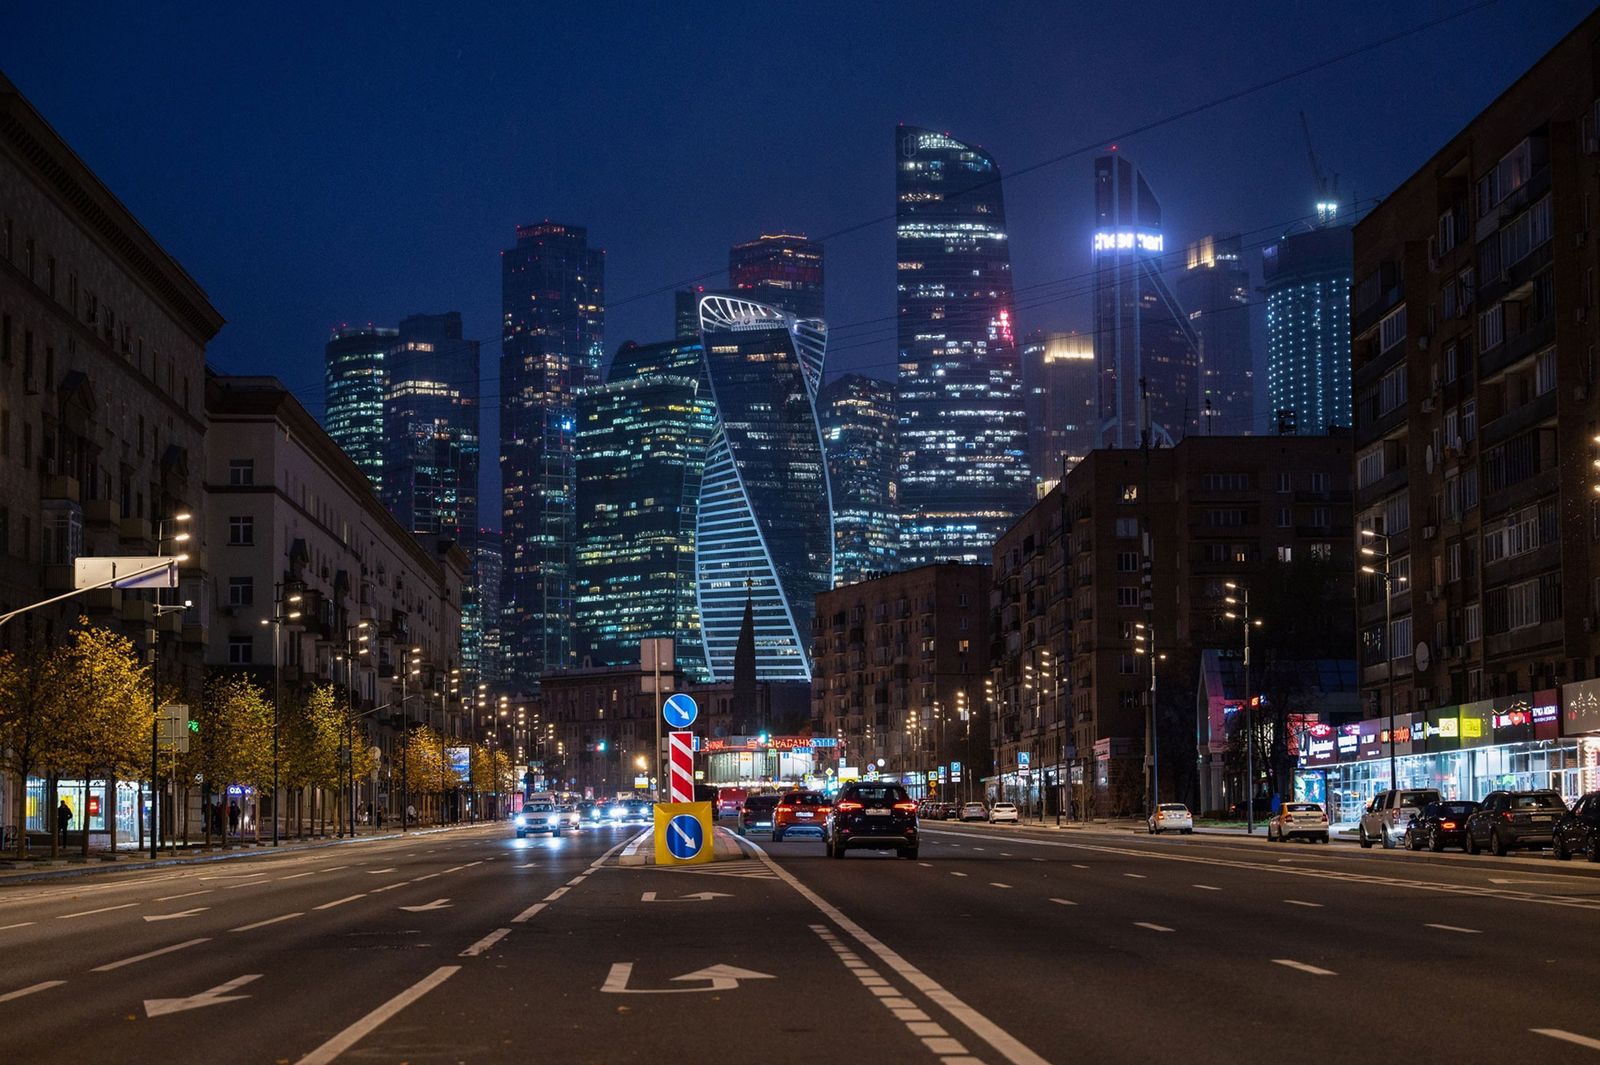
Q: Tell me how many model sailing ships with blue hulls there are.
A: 0